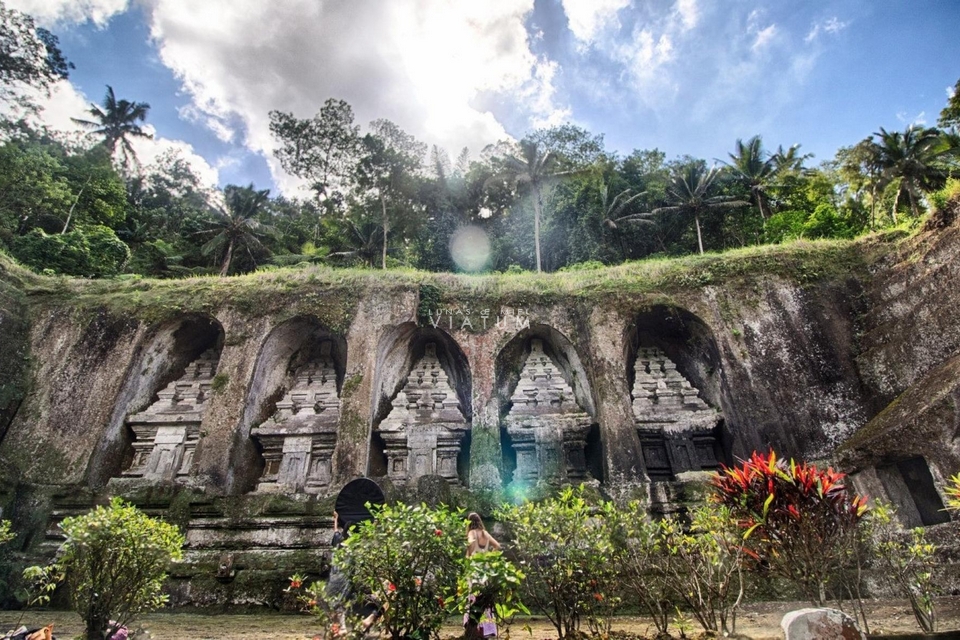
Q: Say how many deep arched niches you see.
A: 5